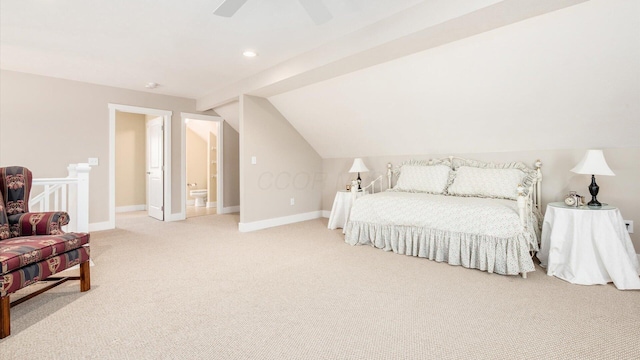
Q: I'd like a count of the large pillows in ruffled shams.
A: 2